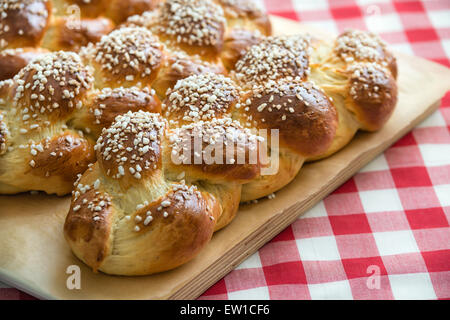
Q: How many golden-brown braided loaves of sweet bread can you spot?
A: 3